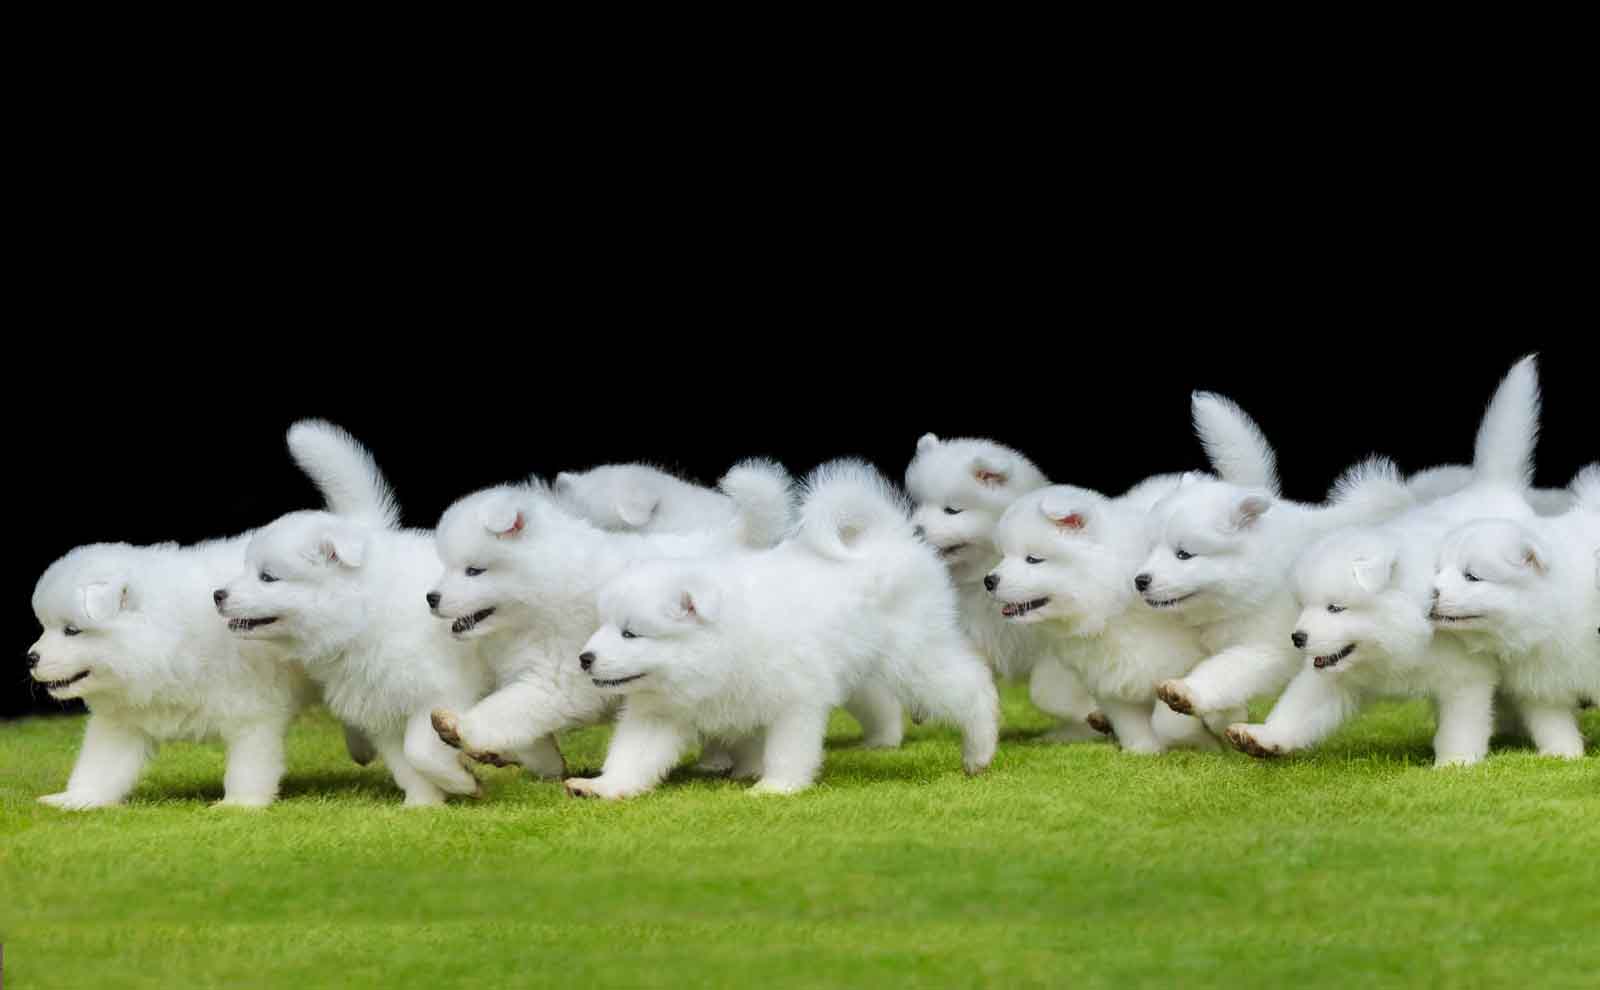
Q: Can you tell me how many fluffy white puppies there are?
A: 10